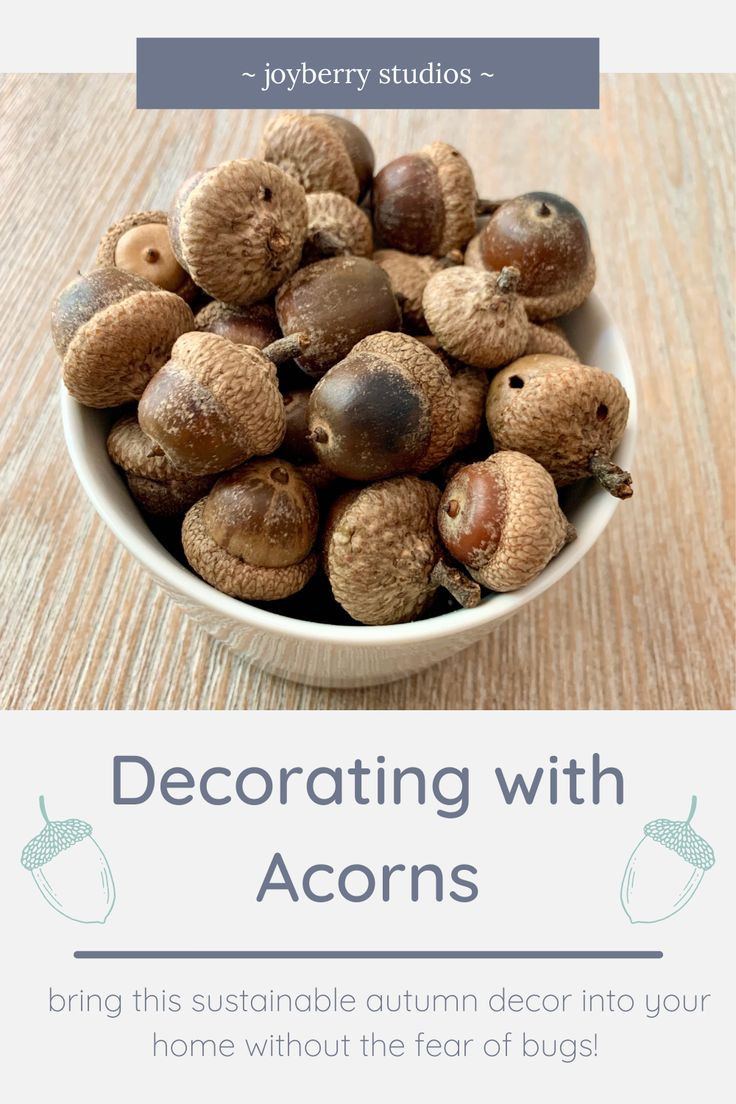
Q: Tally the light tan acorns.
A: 1